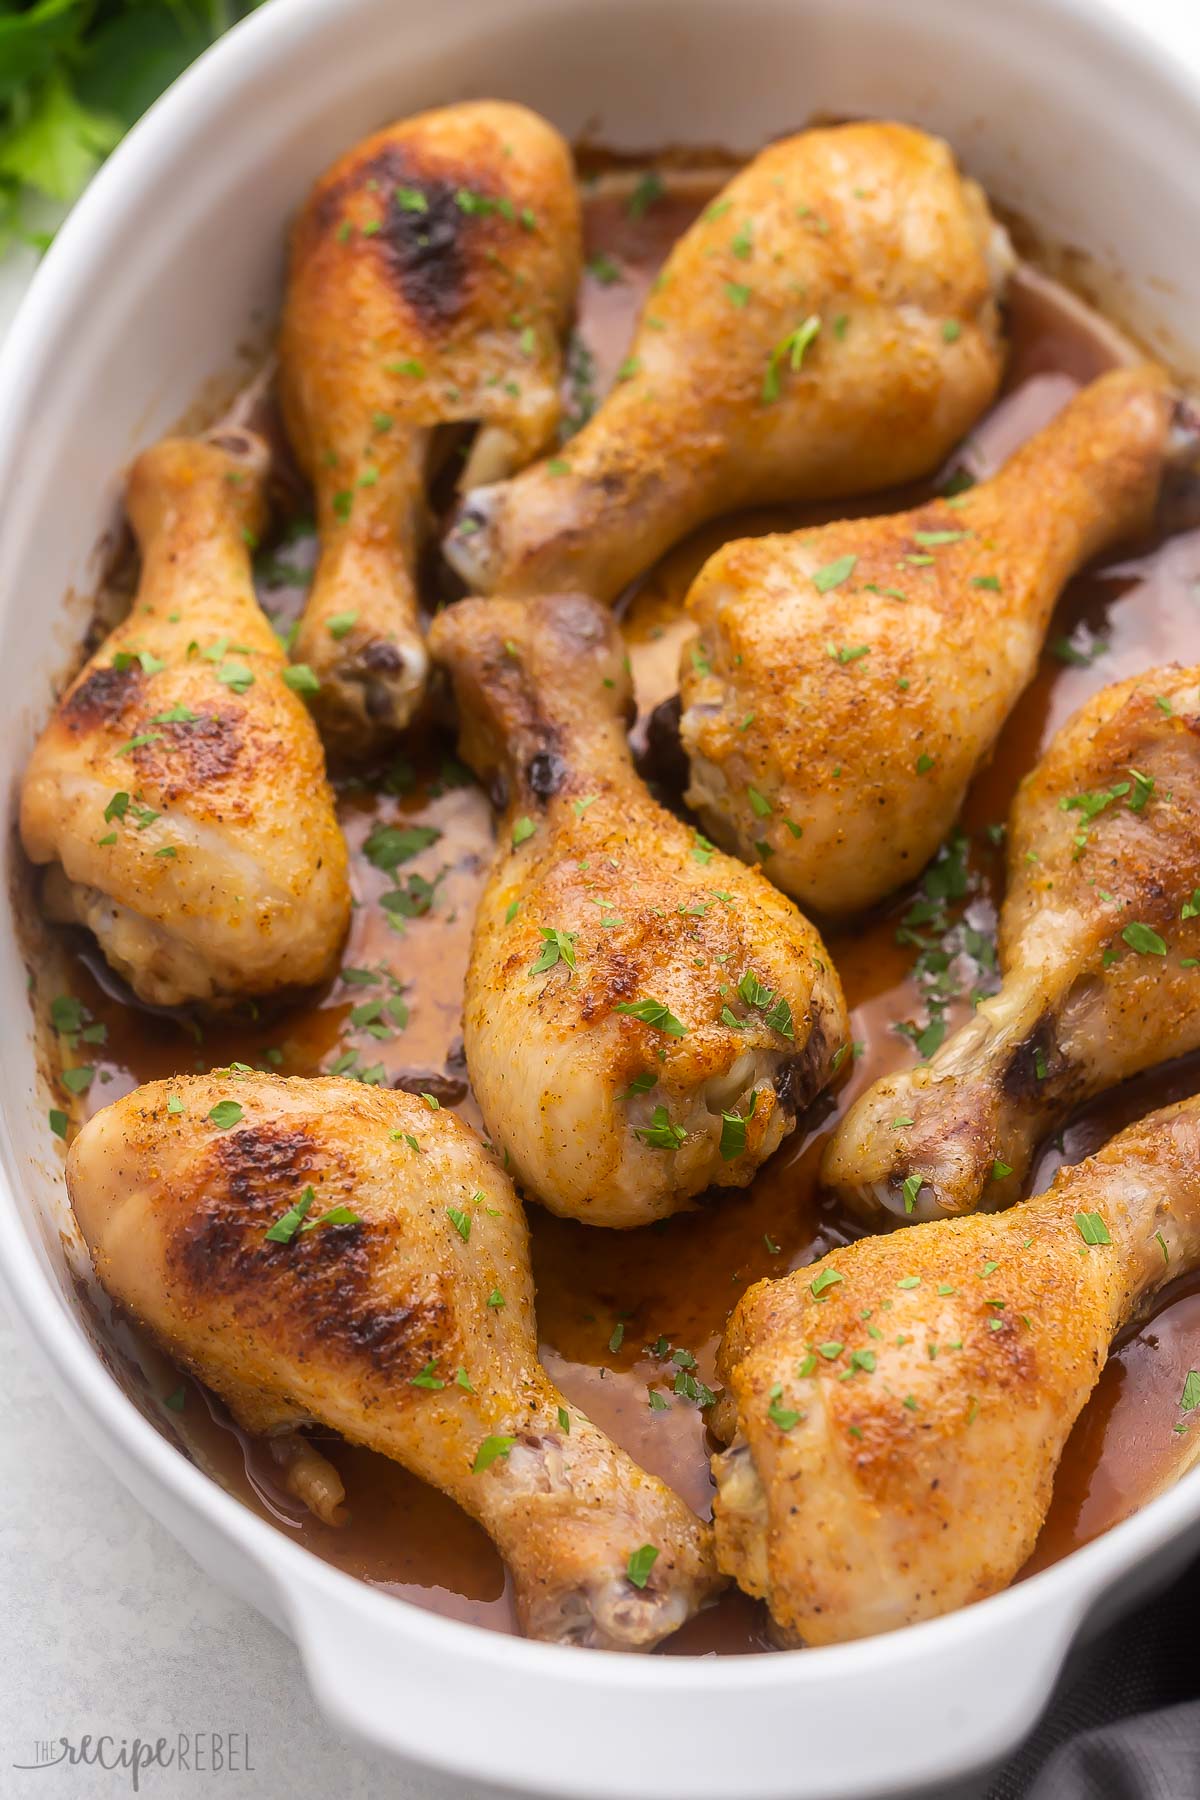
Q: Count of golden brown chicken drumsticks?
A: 8